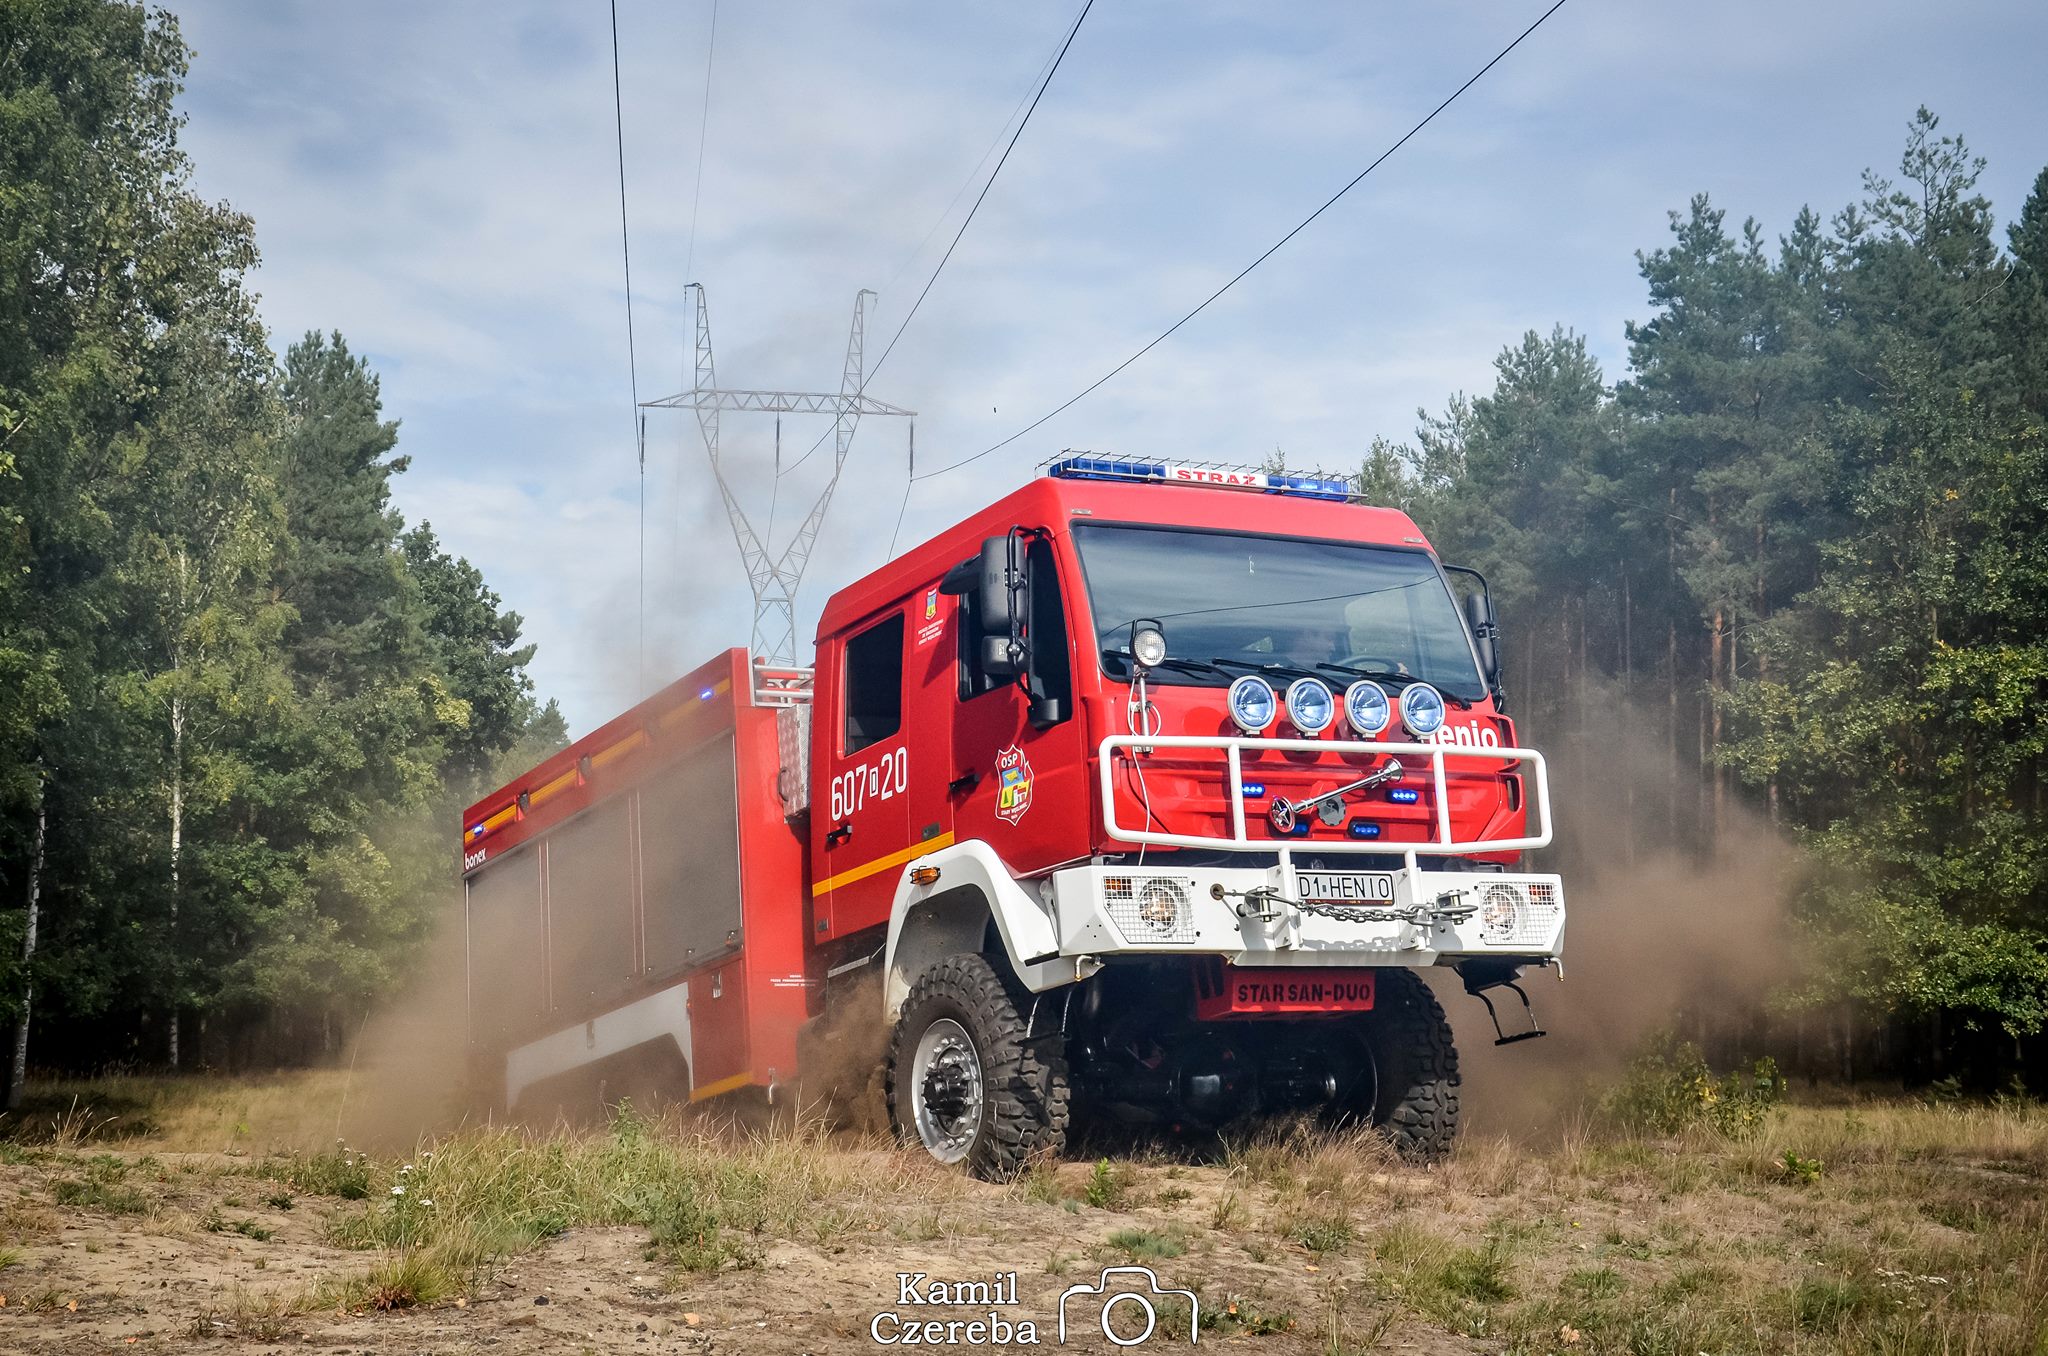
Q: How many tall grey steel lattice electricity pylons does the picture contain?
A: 1